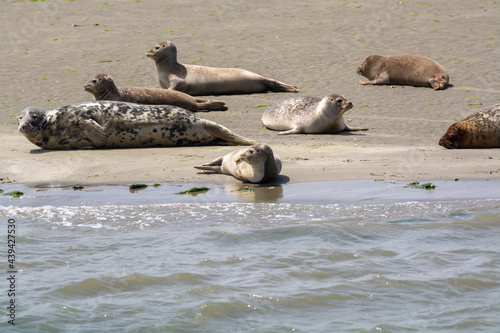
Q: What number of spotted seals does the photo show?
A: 3